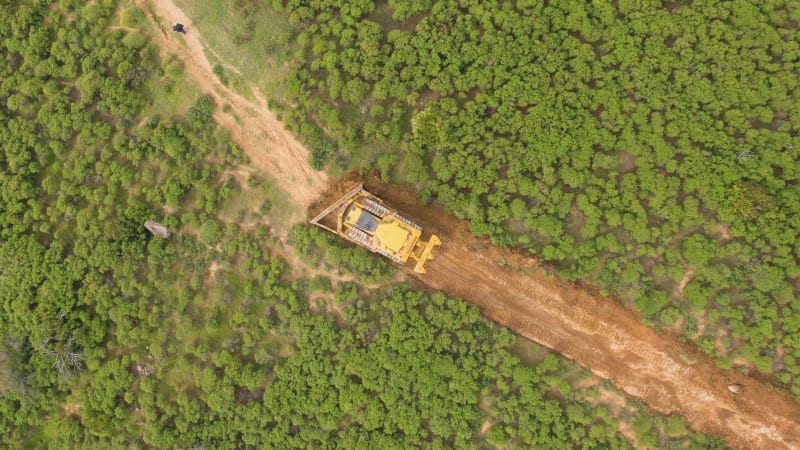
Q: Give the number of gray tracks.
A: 2